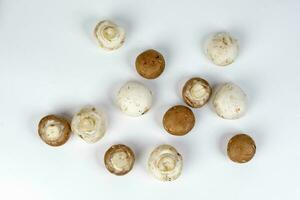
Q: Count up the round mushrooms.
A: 12